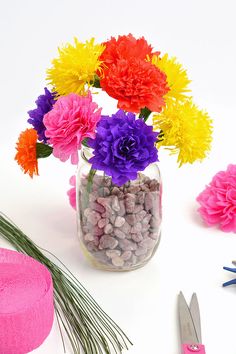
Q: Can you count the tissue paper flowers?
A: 11